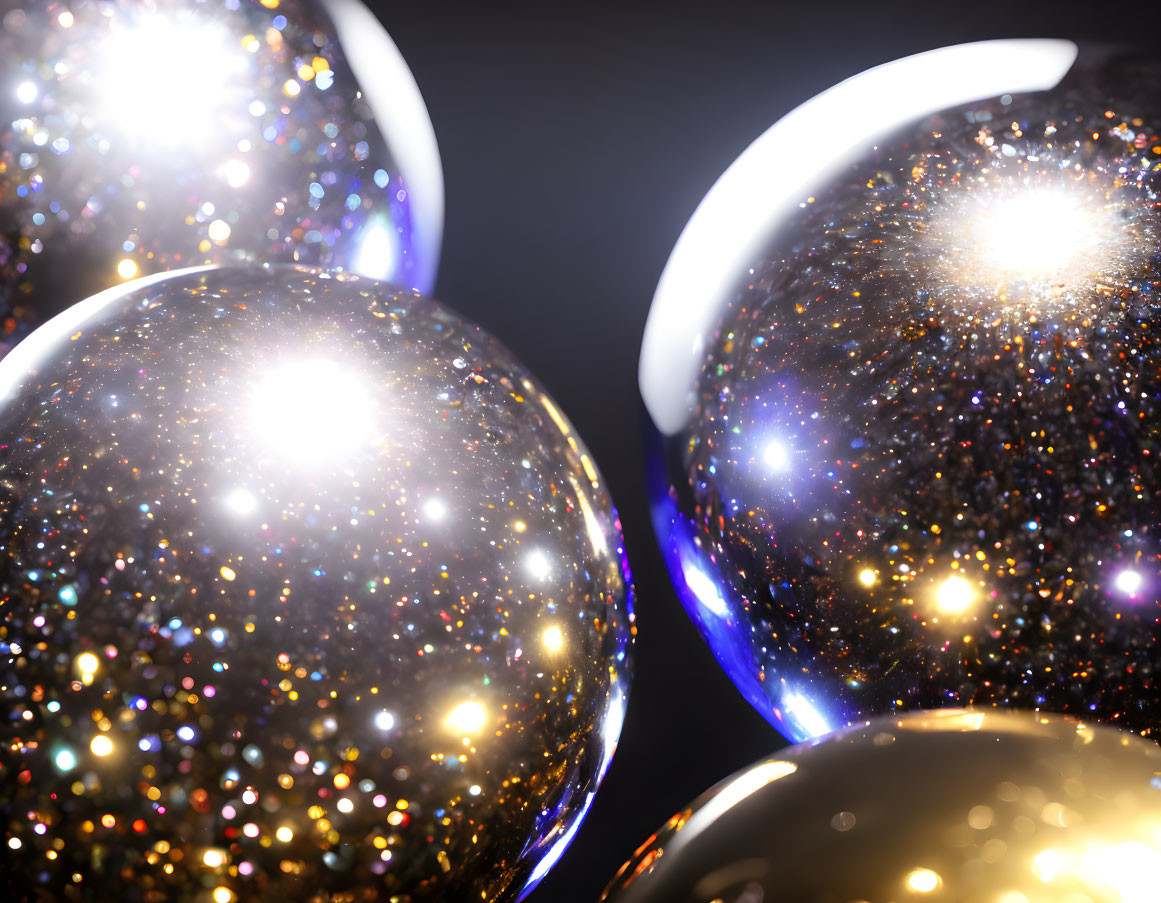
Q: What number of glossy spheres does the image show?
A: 4